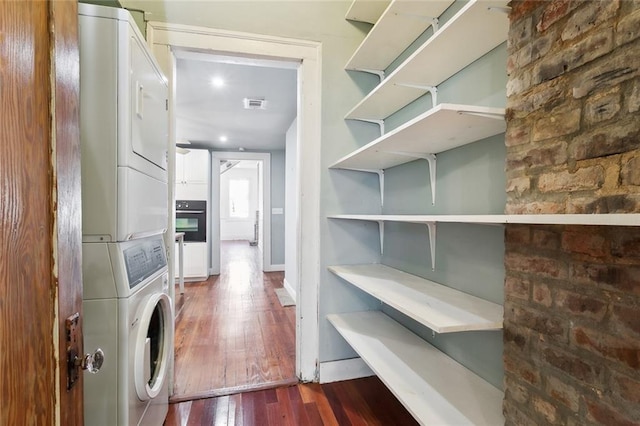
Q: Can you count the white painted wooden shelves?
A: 7